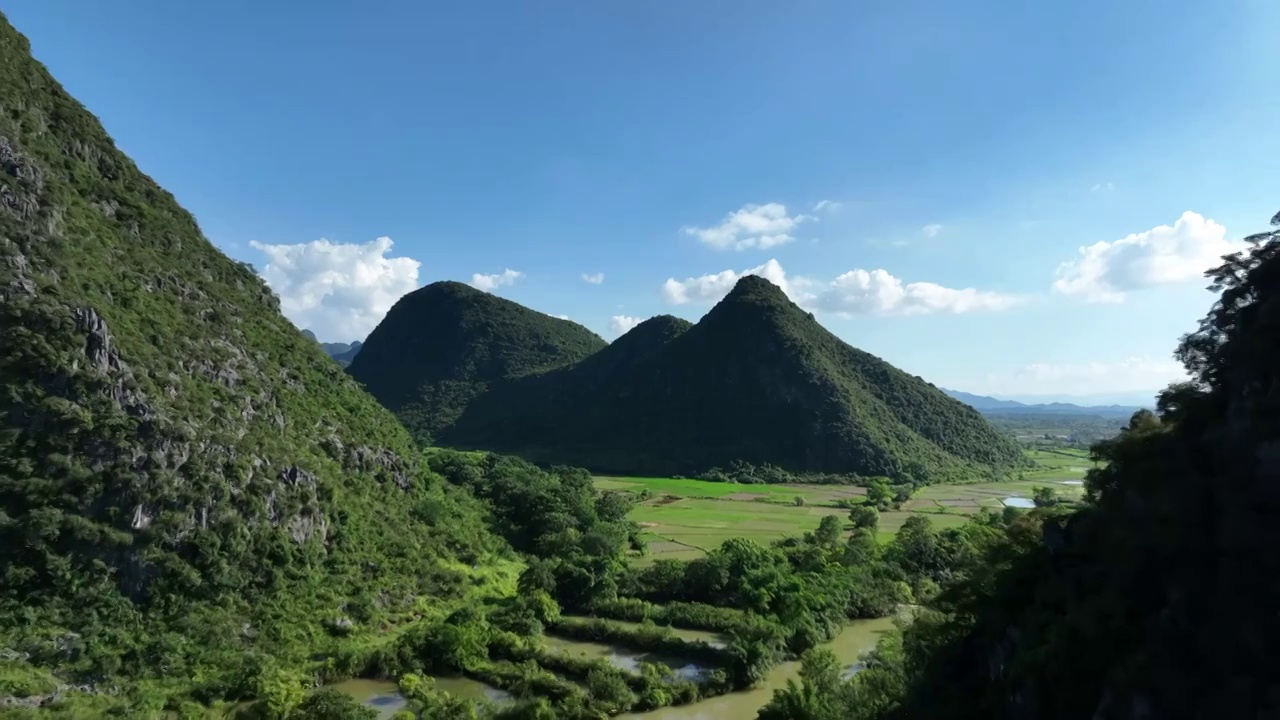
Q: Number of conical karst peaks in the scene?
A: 3